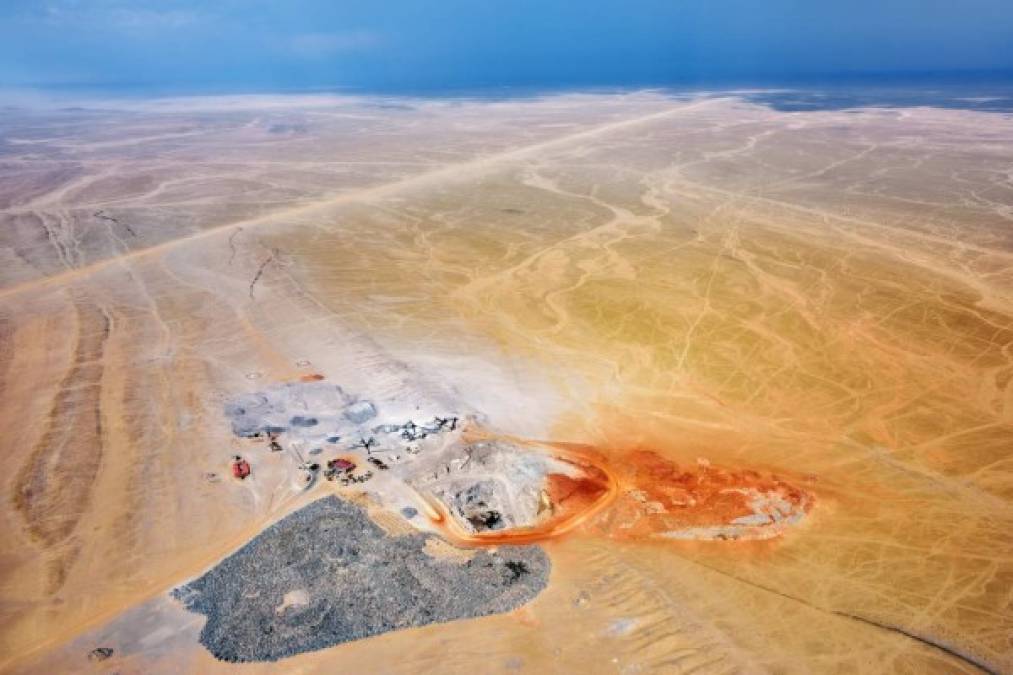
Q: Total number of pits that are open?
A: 1